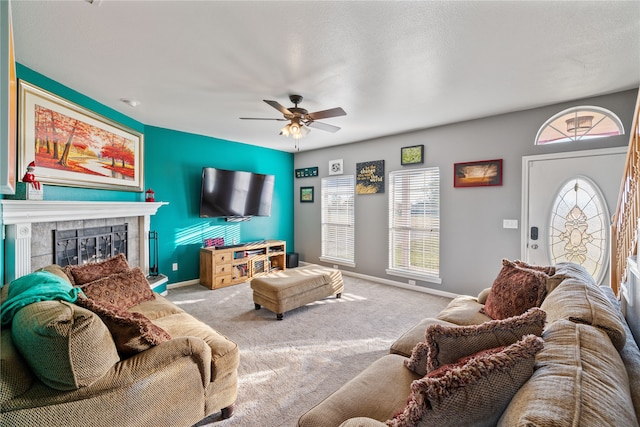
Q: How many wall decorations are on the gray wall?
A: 6